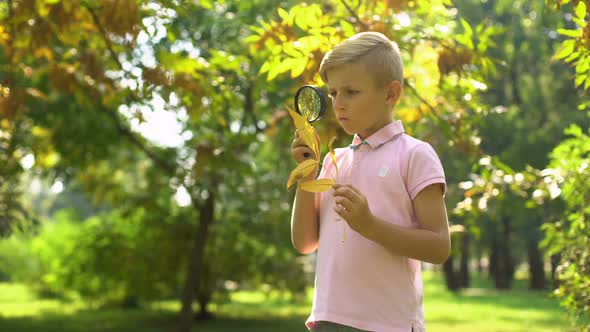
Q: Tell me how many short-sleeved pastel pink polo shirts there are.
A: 1